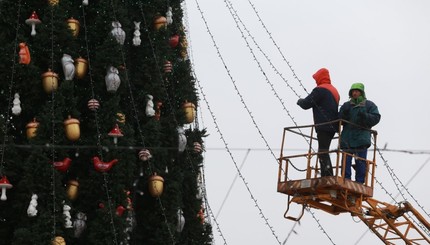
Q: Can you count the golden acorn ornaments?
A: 9